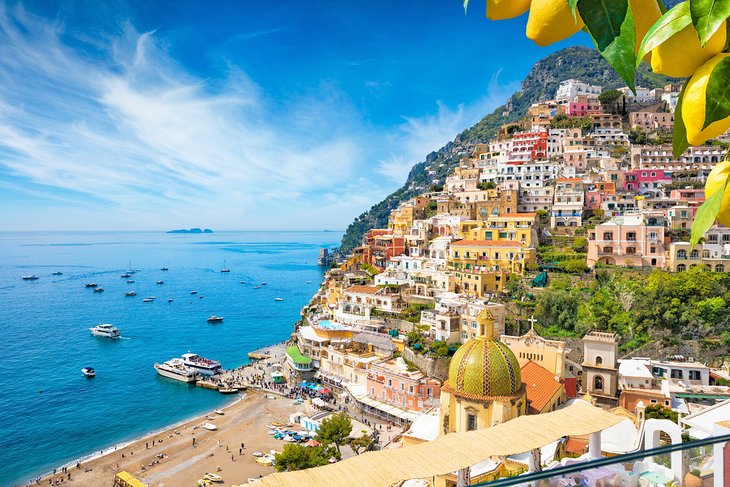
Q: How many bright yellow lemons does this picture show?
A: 6